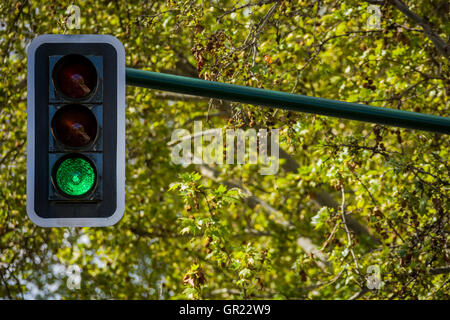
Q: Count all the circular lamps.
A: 3